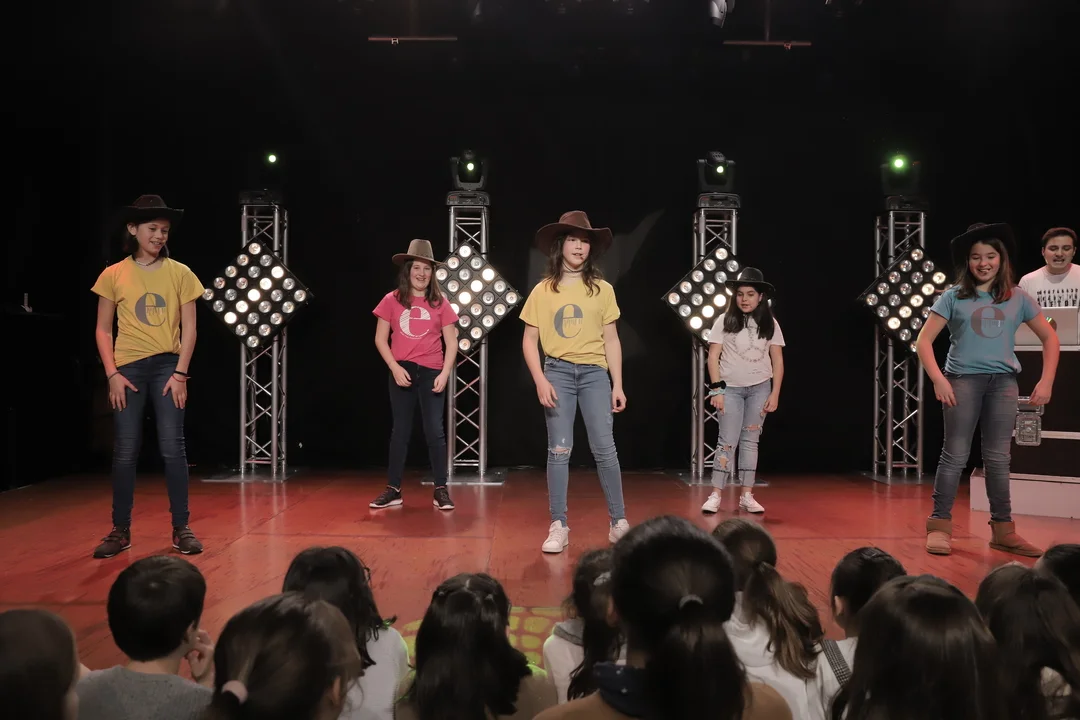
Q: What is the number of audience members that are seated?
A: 12